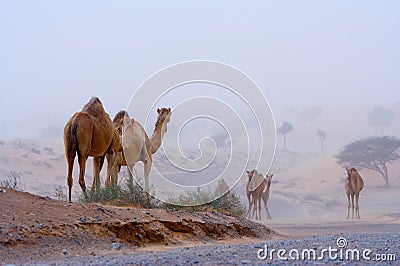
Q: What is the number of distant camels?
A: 3